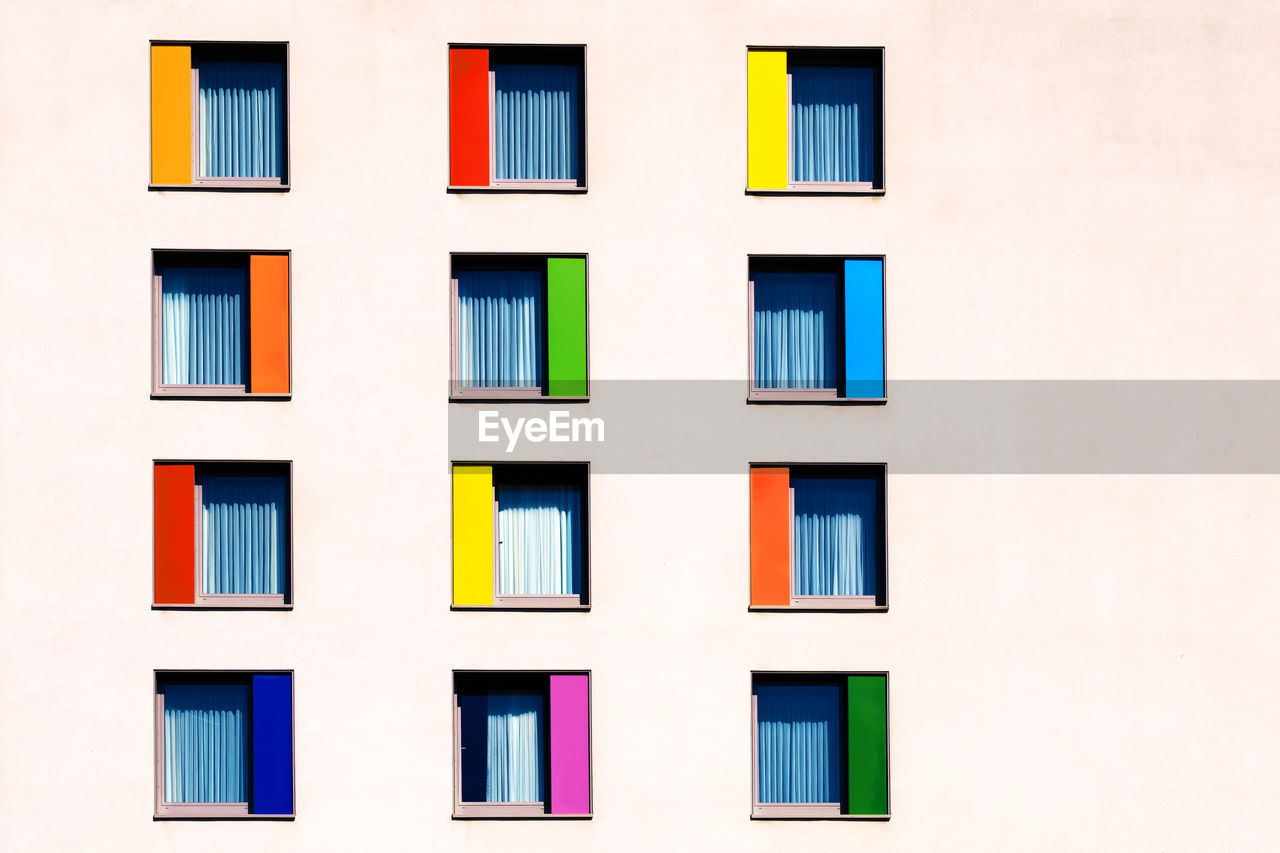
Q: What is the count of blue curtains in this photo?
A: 12